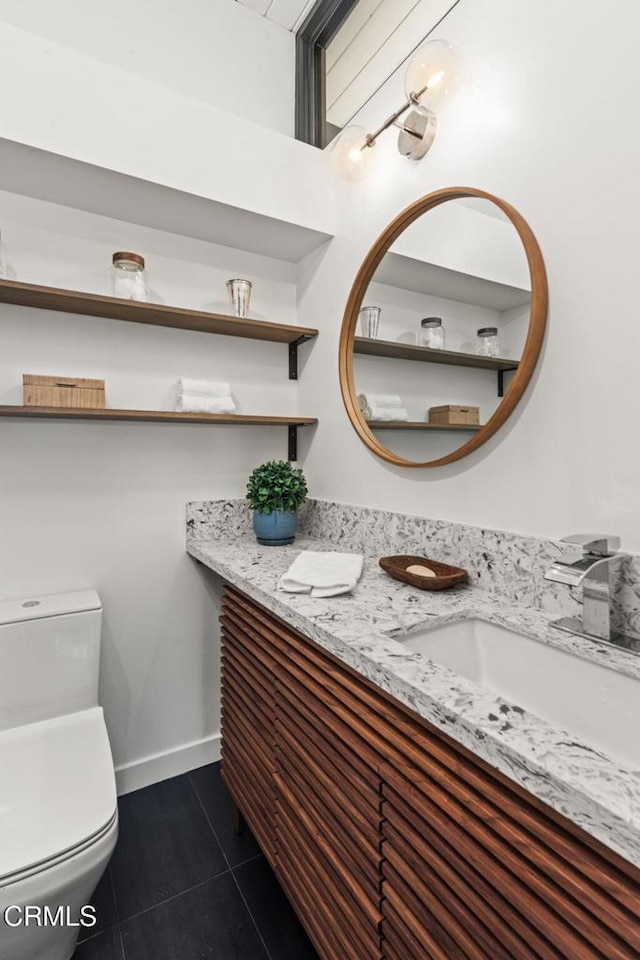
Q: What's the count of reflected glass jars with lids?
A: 2